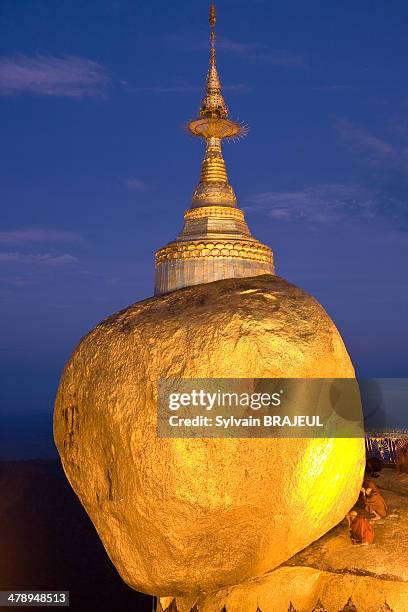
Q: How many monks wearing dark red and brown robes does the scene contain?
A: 2